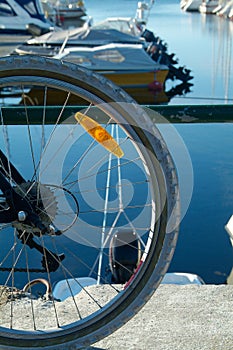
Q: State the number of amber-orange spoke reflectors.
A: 1